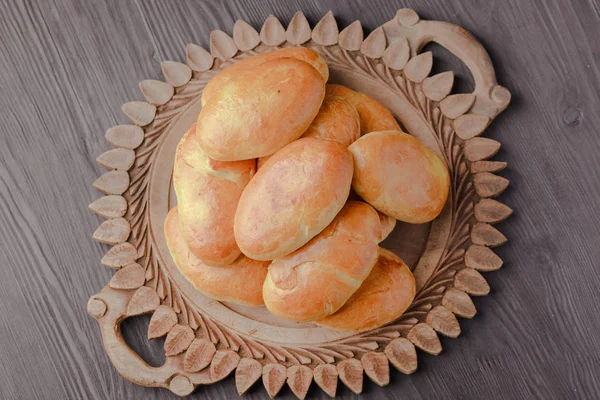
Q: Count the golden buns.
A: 11